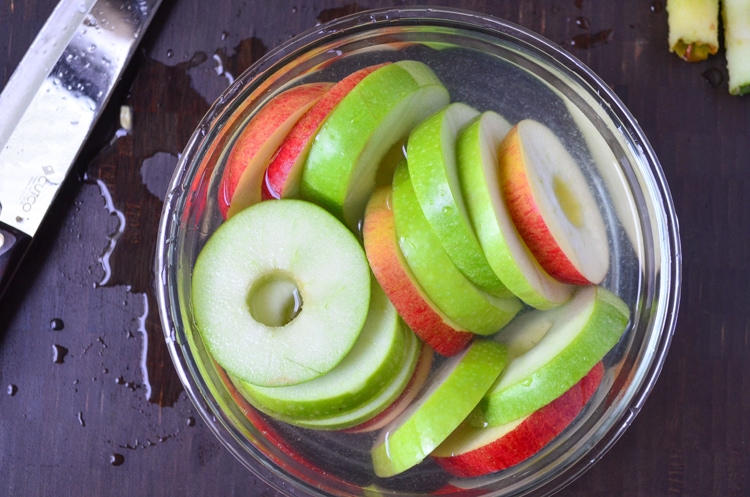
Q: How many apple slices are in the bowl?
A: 15